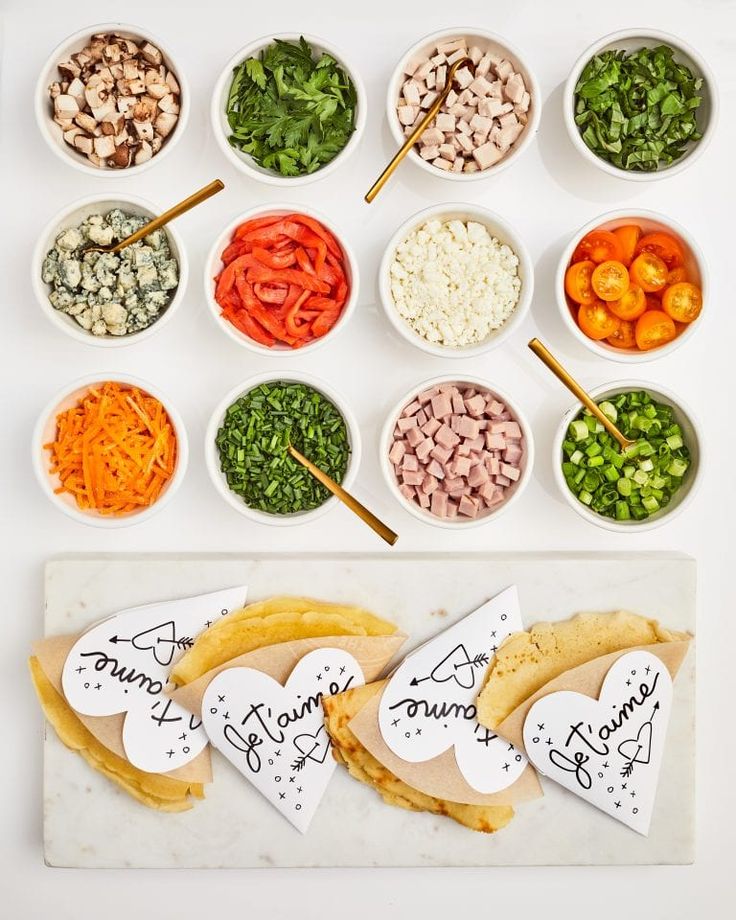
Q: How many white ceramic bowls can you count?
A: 12